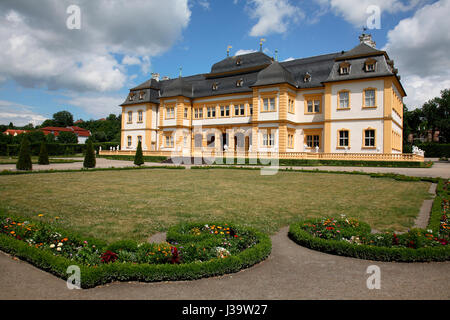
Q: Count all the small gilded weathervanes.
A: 2